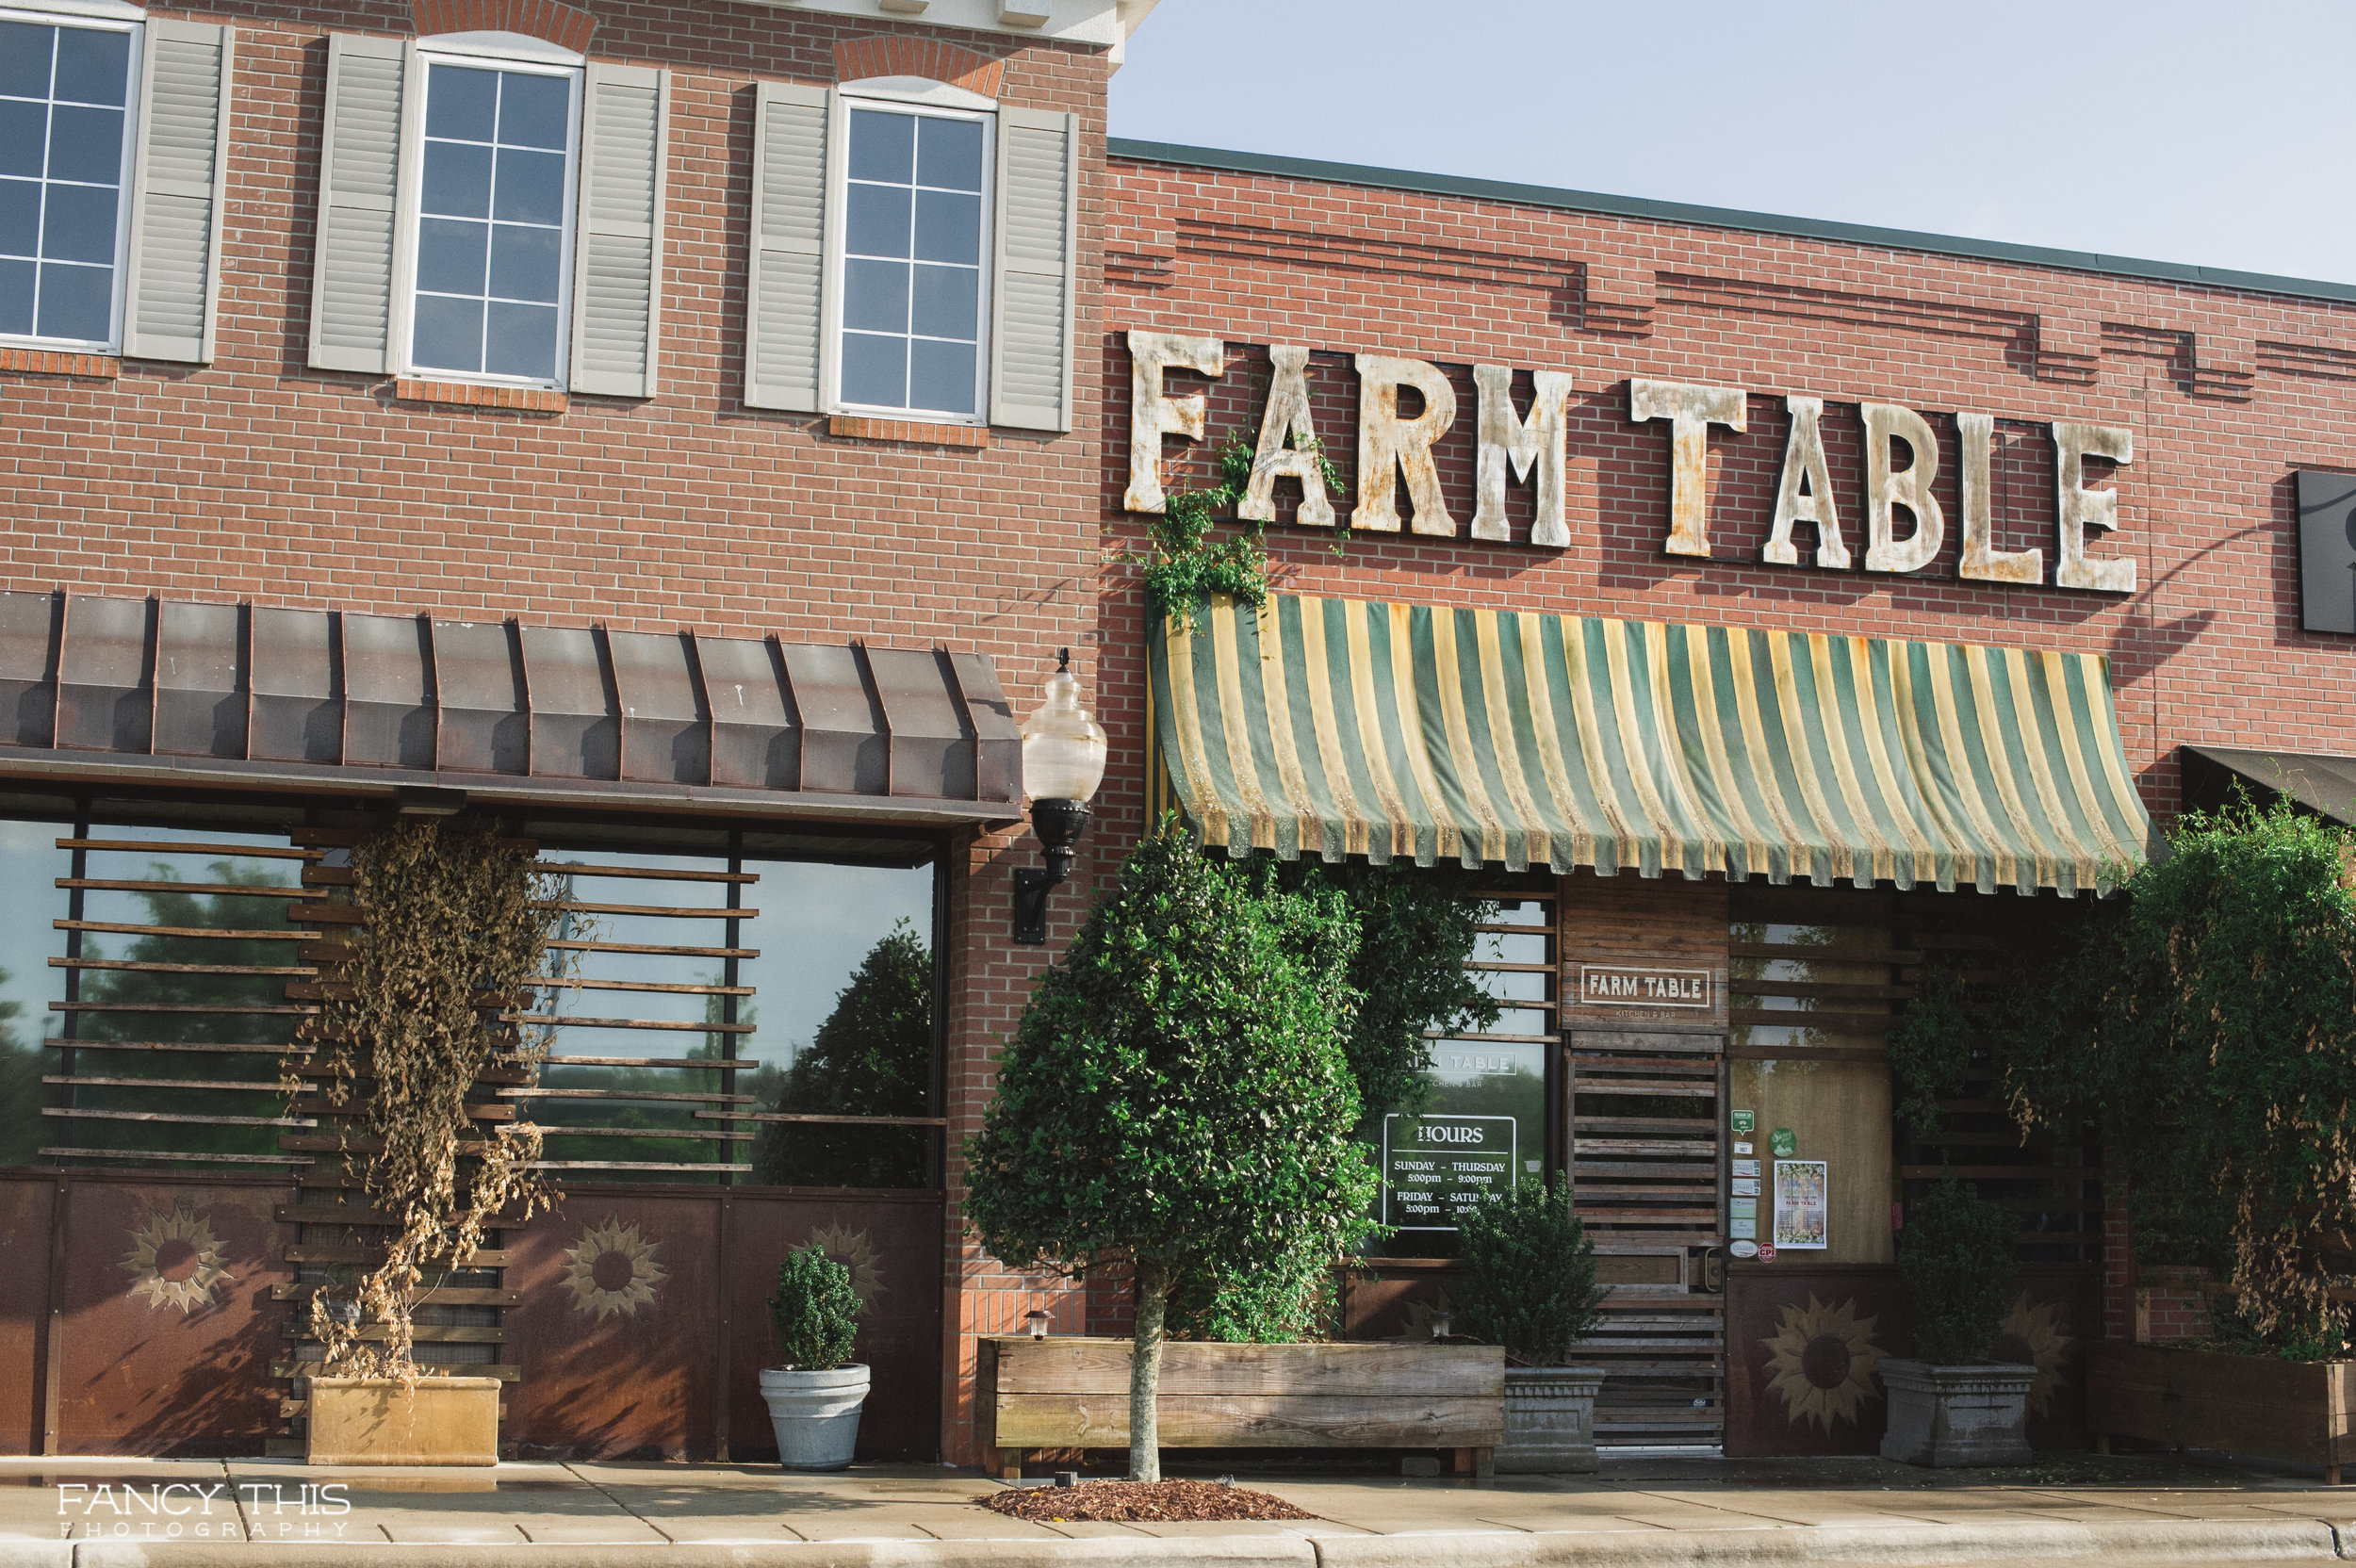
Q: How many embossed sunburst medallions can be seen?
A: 6